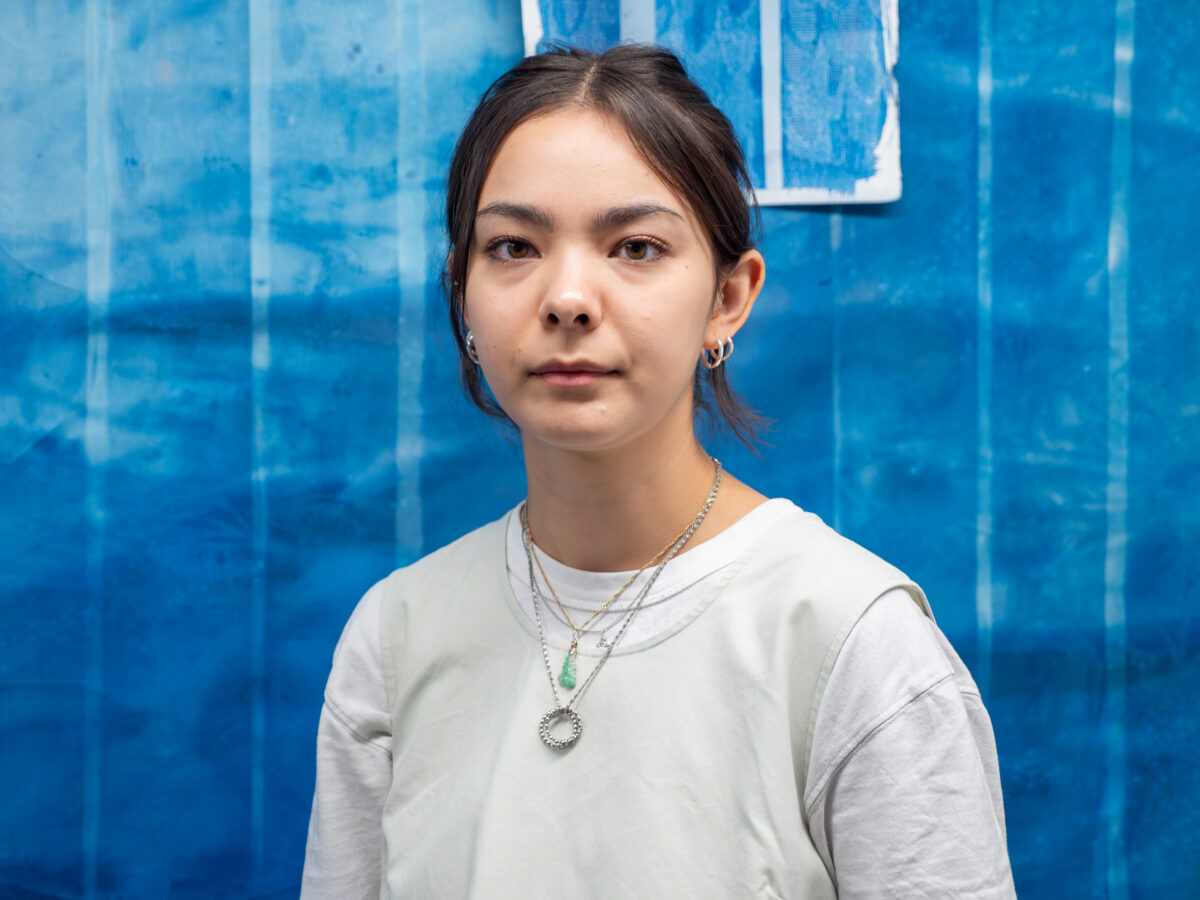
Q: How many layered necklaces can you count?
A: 3